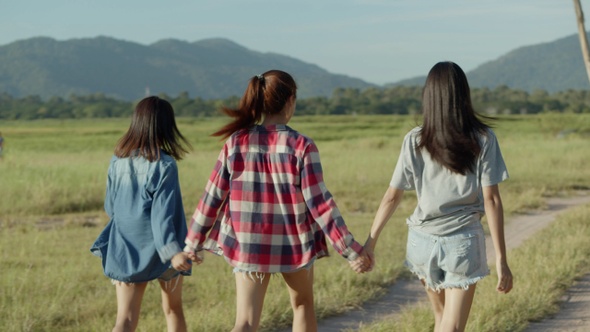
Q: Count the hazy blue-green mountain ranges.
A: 2